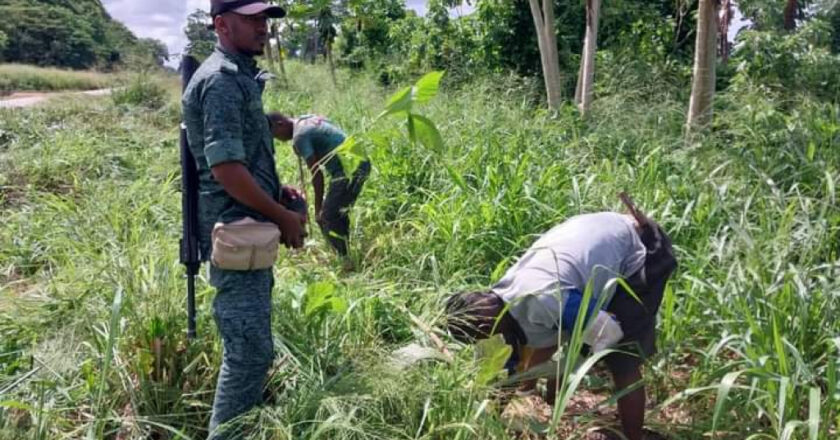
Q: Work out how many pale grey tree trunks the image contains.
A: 3